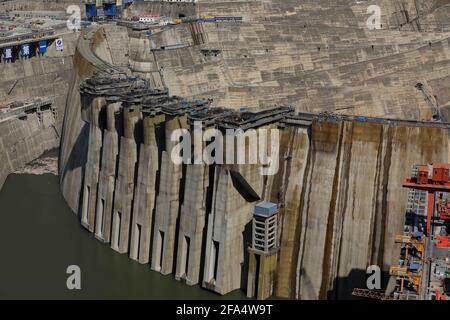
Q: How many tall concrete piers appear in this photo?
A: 7